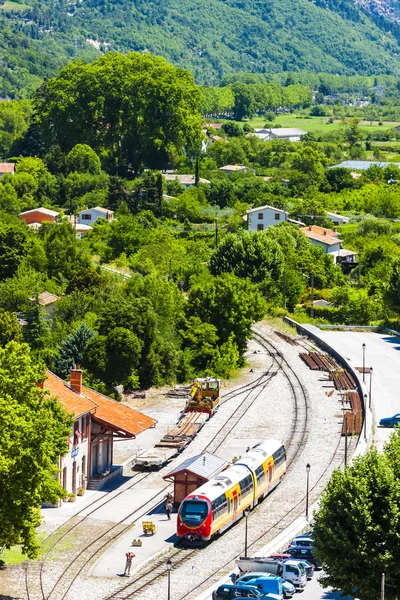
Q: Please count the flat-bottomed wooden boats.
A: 0